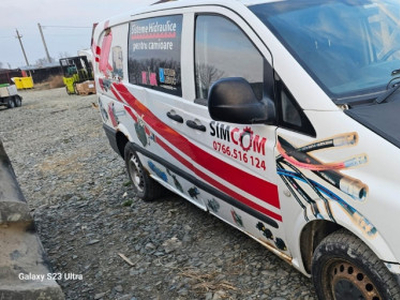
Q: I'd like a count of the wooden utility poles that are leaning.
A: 2